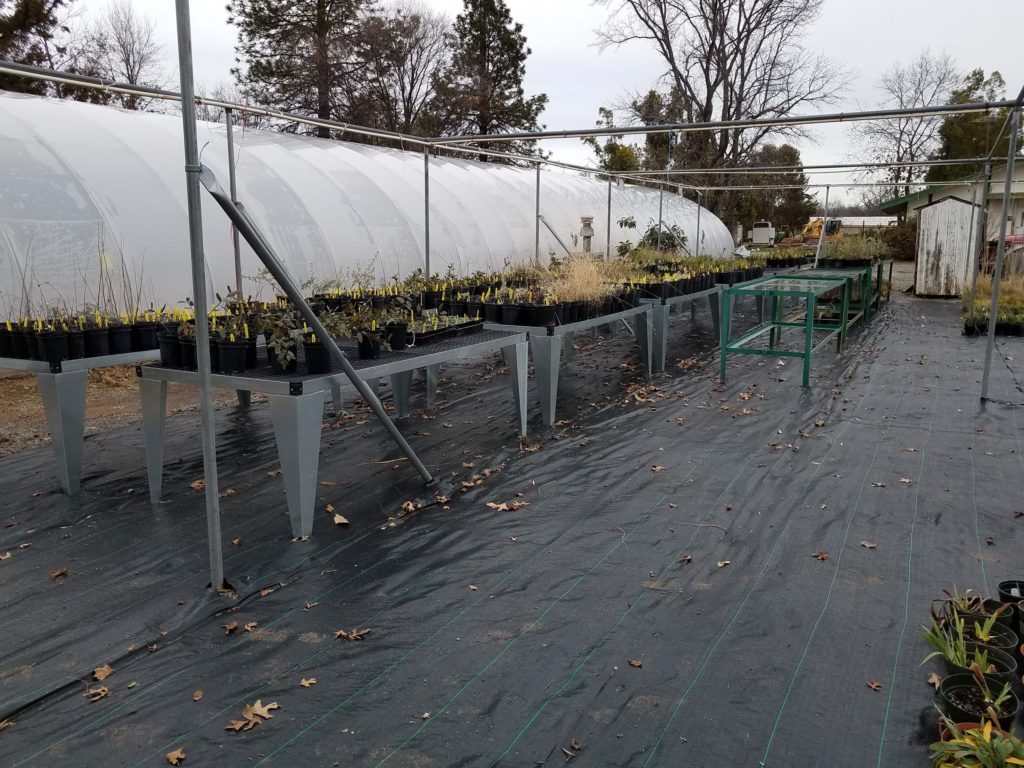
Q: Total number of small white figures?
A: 0